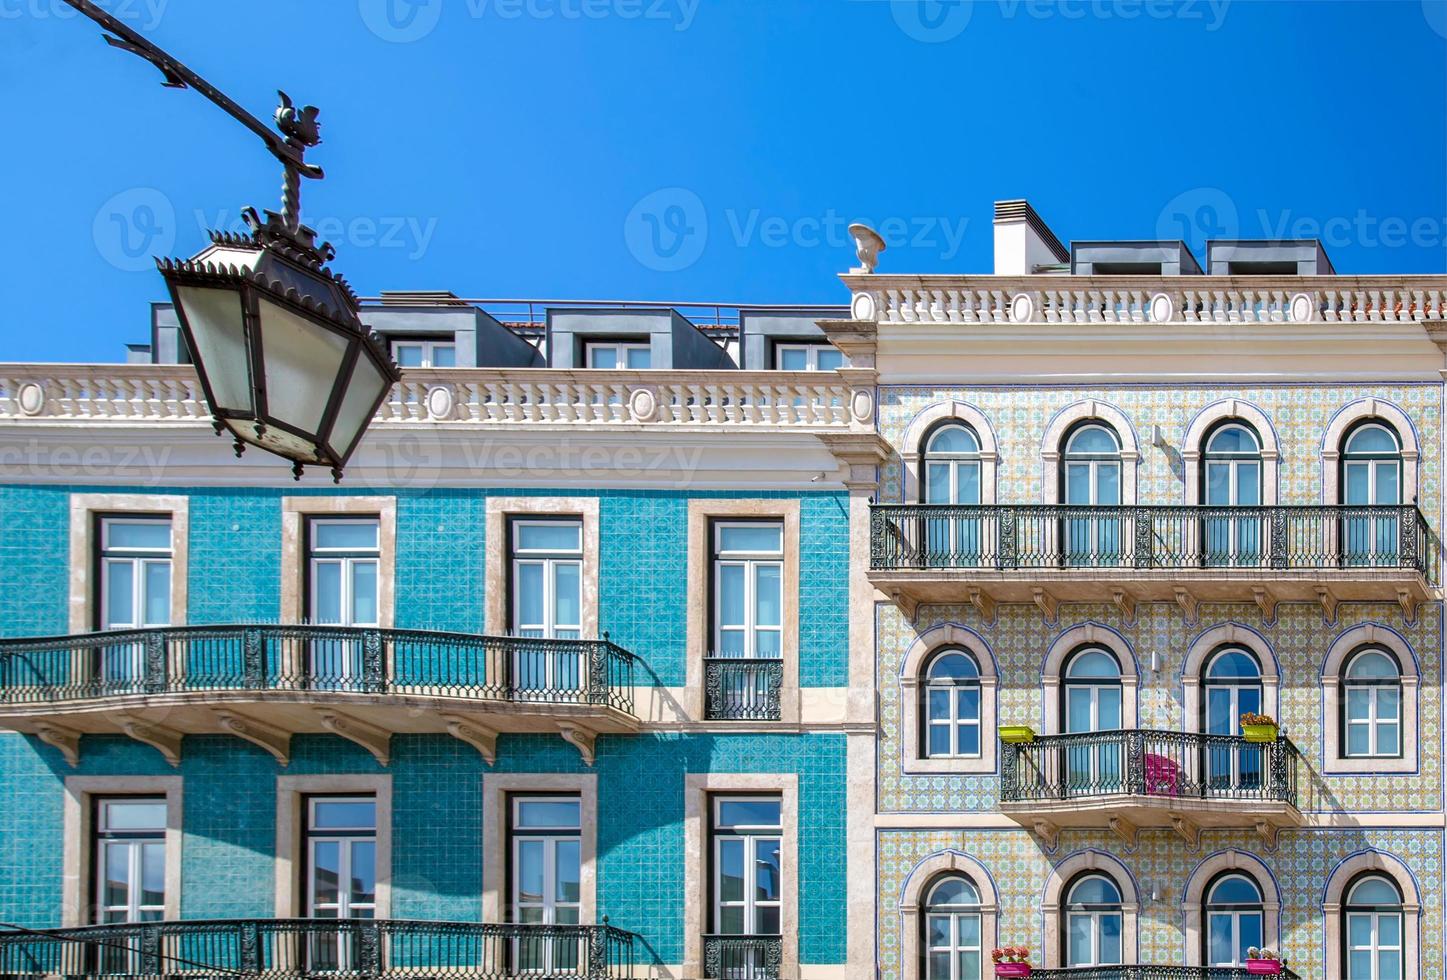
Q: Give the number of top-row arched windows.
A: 4